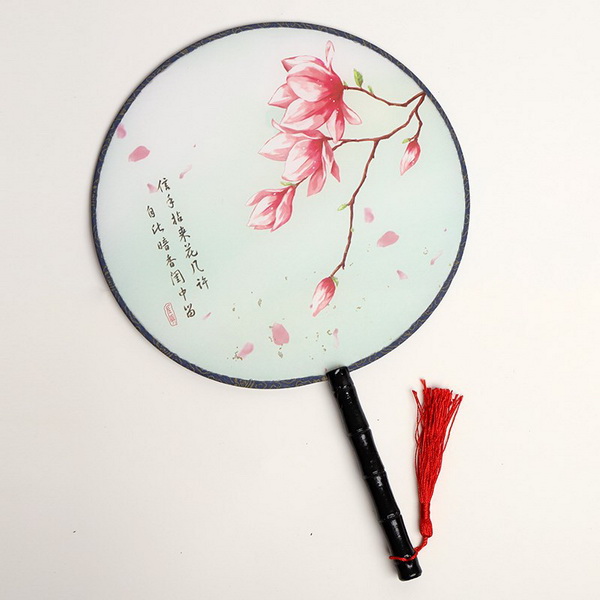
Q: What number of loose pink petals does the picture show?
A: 12